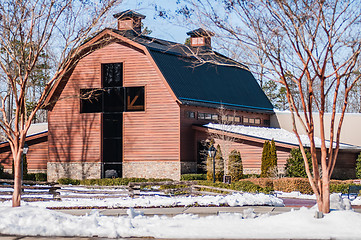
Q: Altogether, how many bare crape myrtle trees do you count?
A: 2